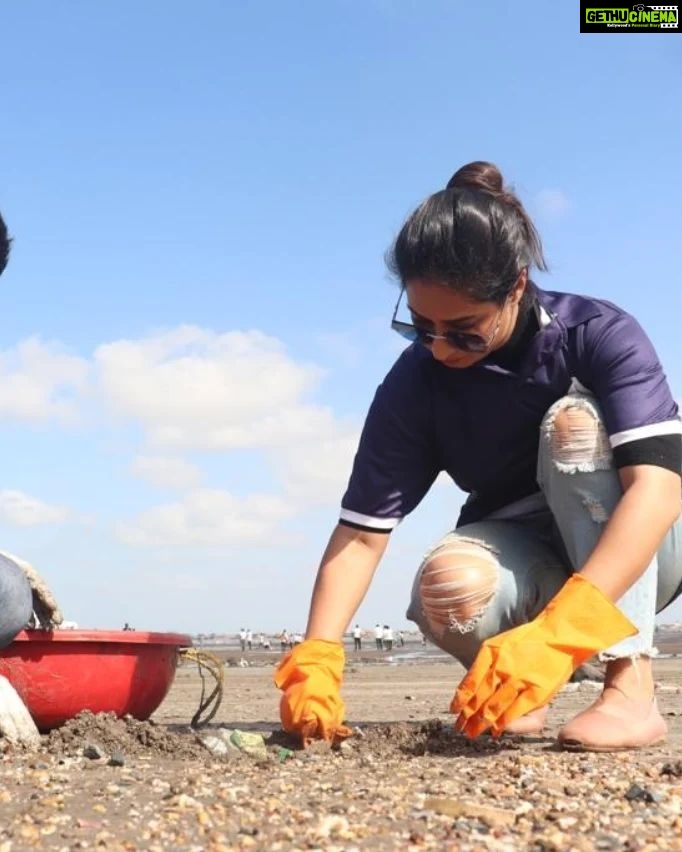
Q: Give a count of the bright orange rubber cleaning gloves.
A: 2